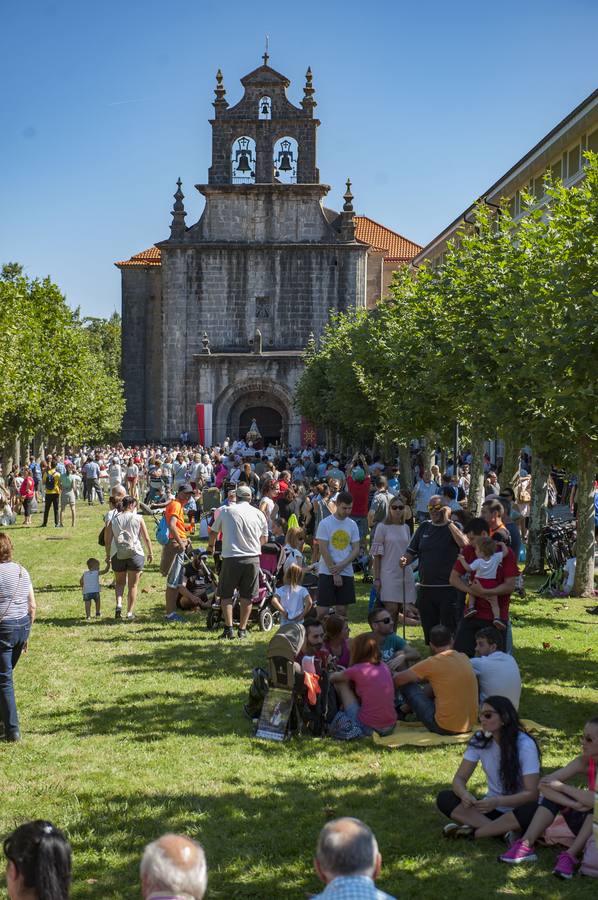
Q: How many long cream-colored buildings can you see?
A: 1